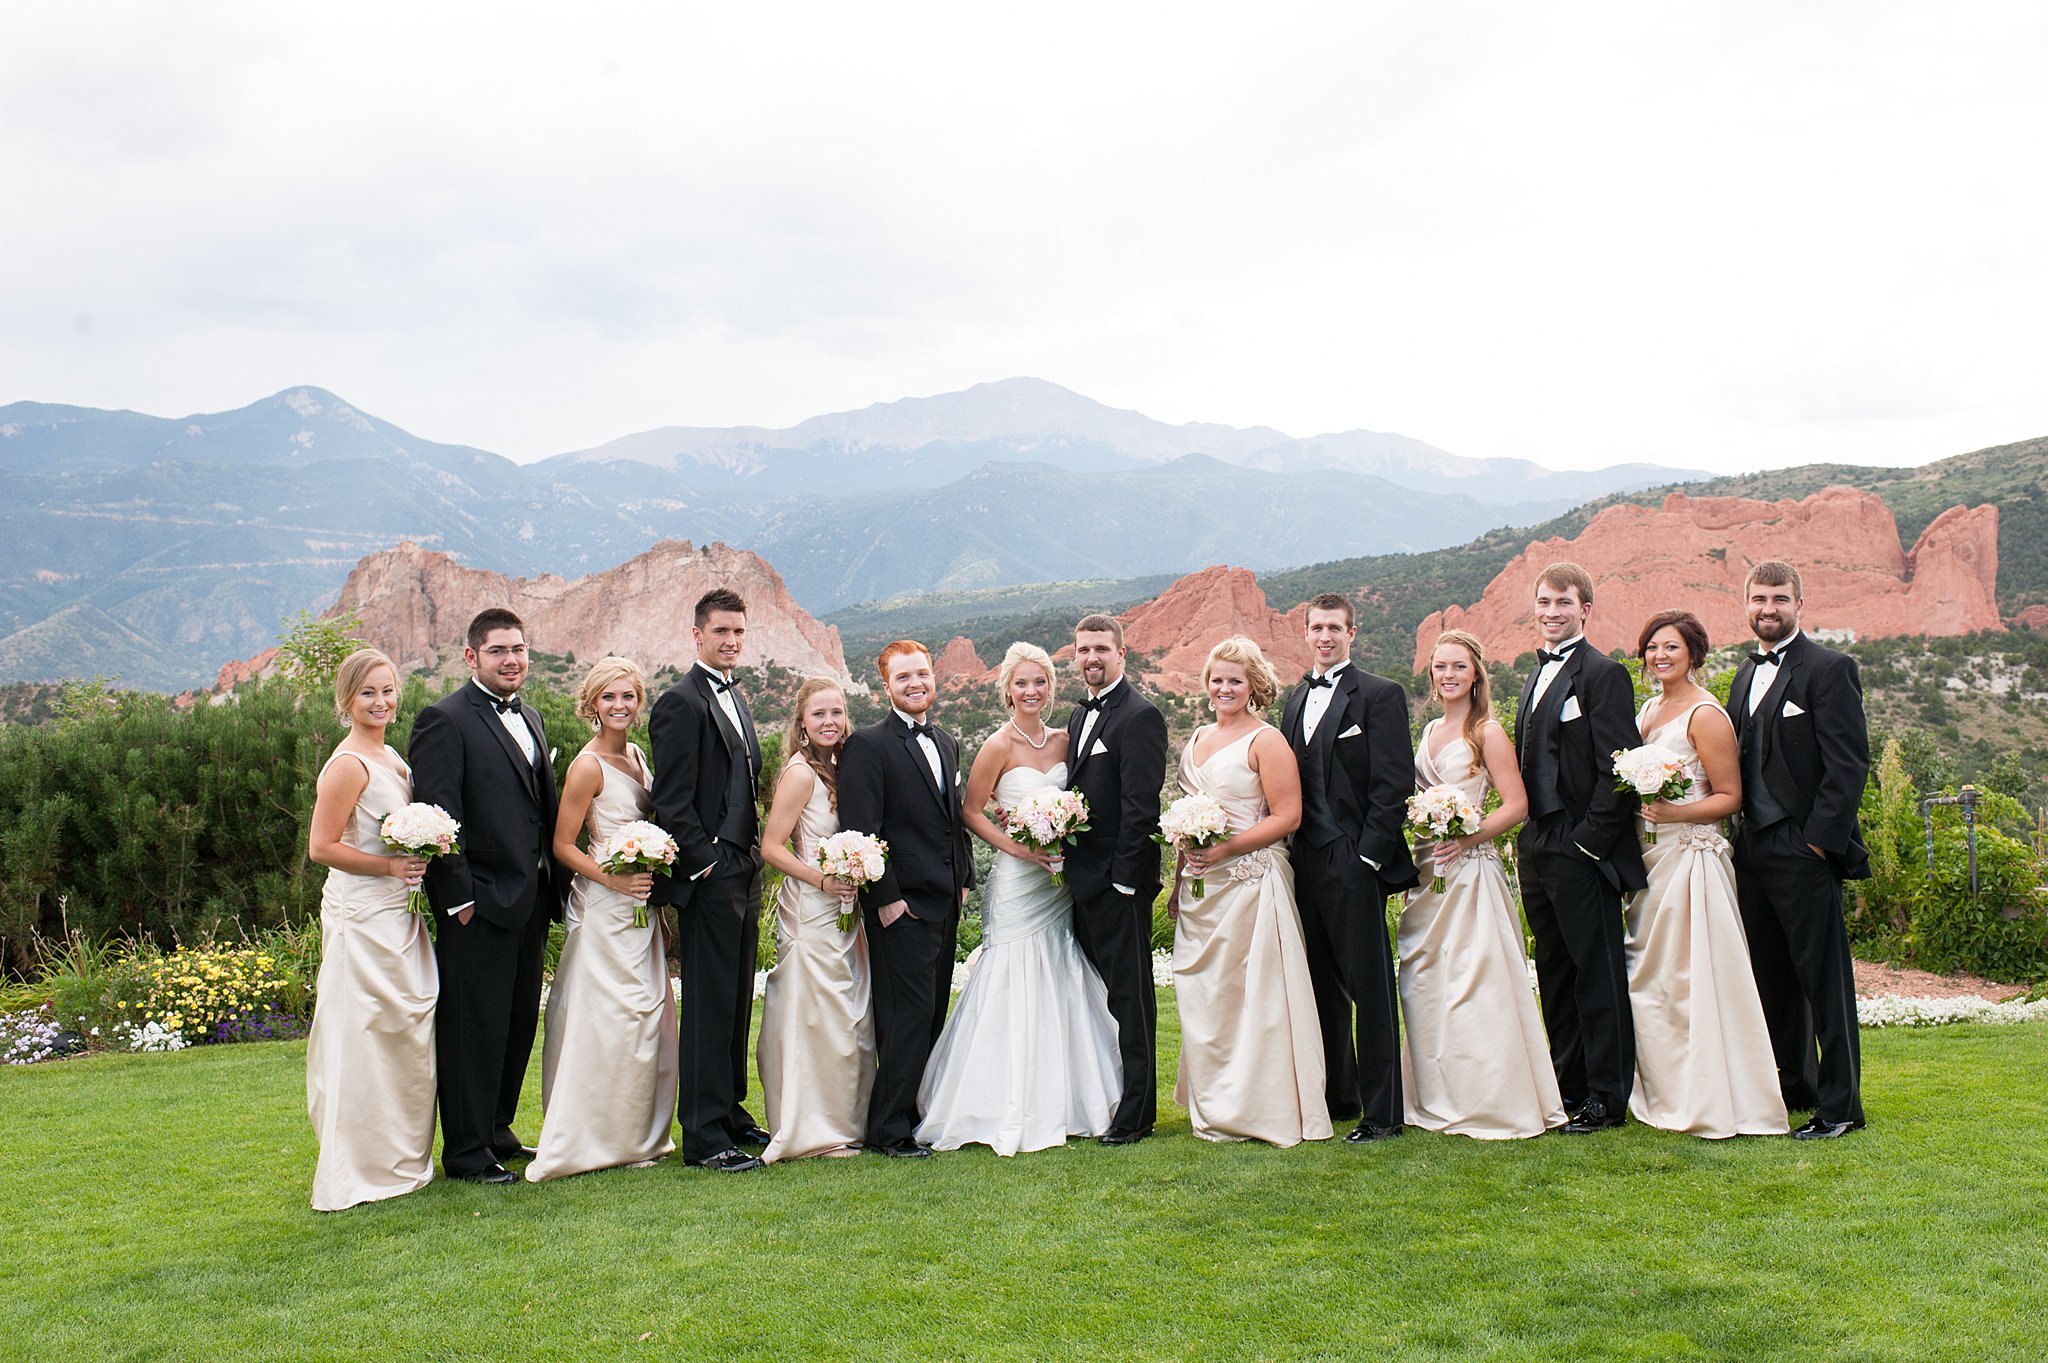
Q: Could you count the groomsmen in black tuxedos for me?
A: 6